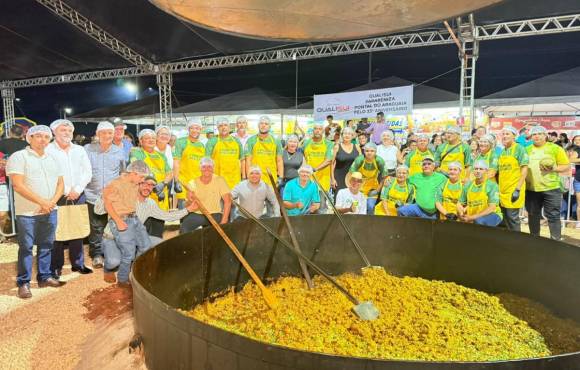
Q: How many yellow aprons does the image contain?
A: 13